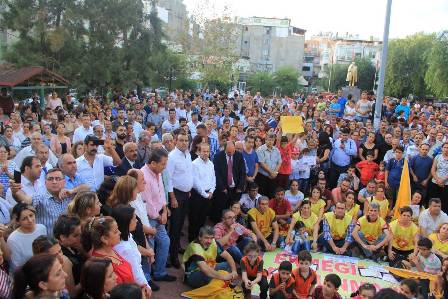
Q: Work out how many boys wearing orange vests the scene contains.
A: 3